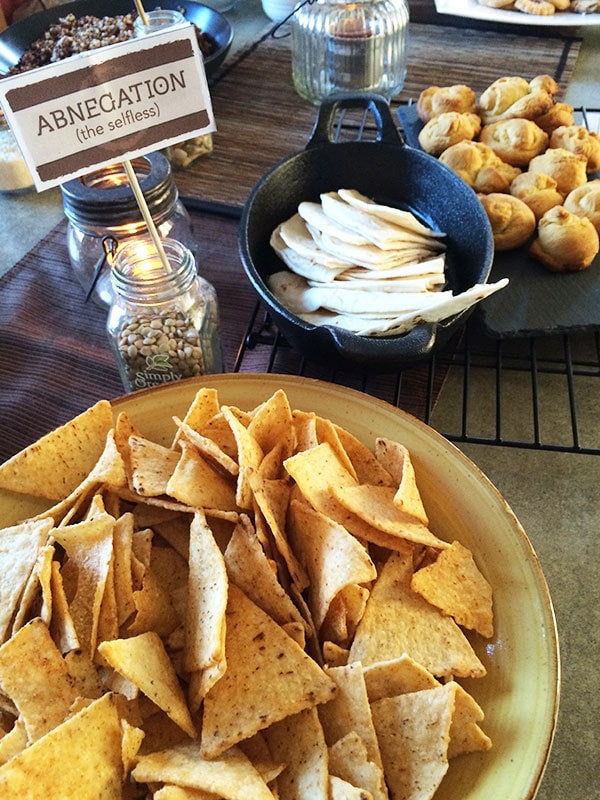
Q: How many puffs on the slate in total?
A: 12